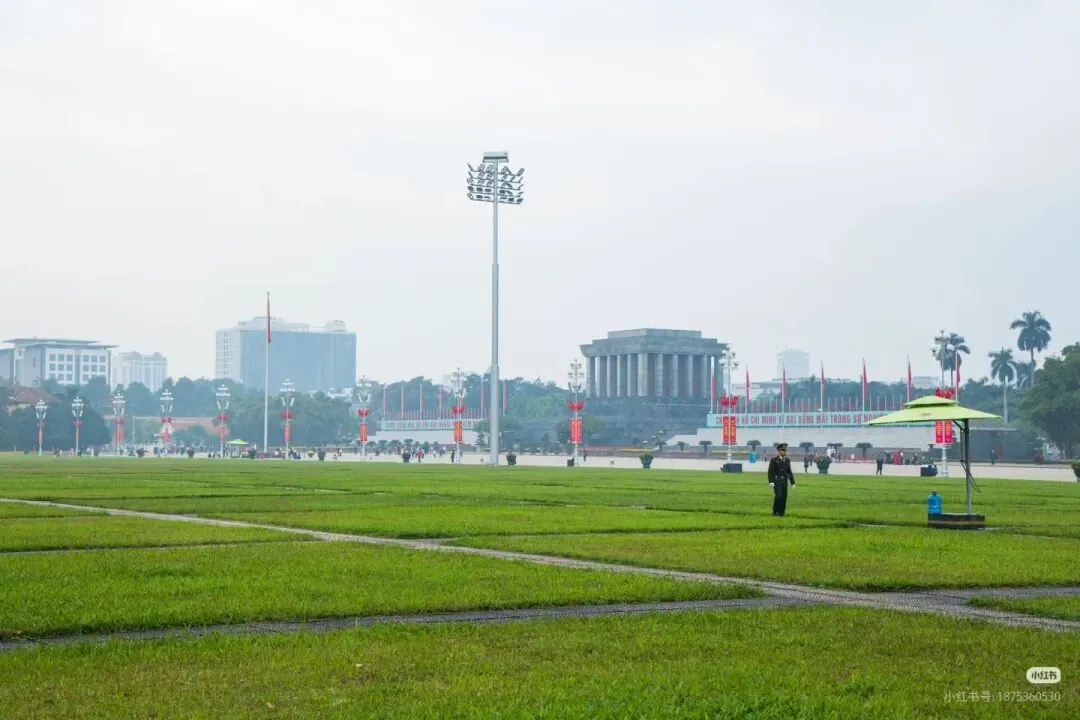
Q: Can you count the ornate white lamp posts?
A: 11